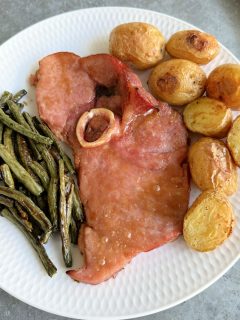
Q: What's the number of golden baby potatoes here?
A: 8